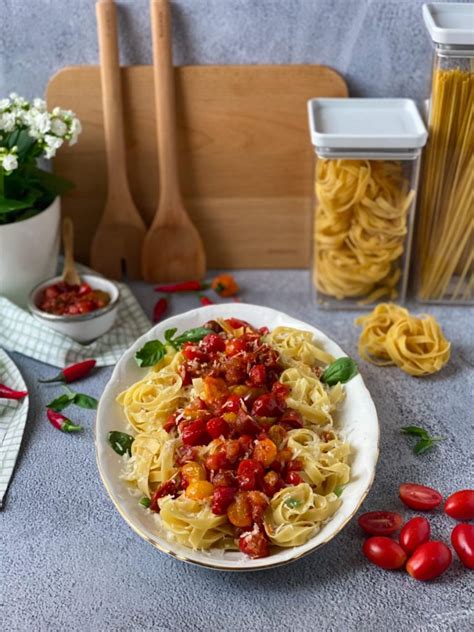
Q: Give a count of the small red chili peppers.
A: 6